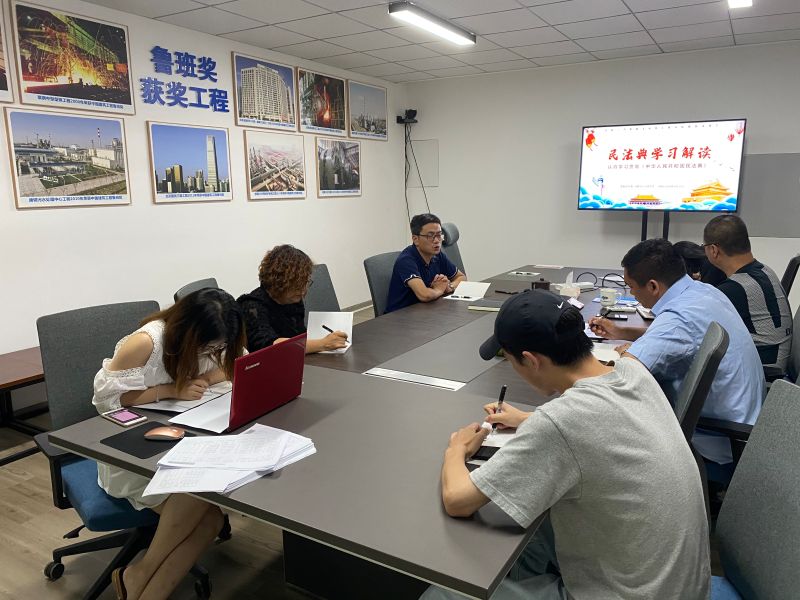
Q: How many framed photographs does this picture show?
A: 9